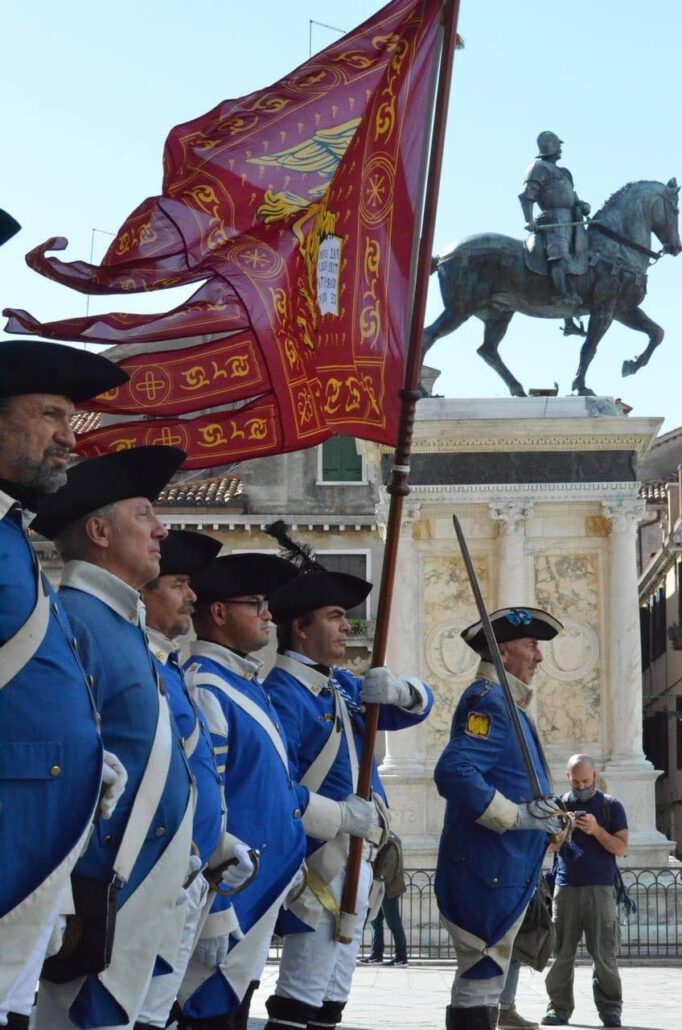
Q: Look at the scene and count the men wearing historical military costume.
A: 6